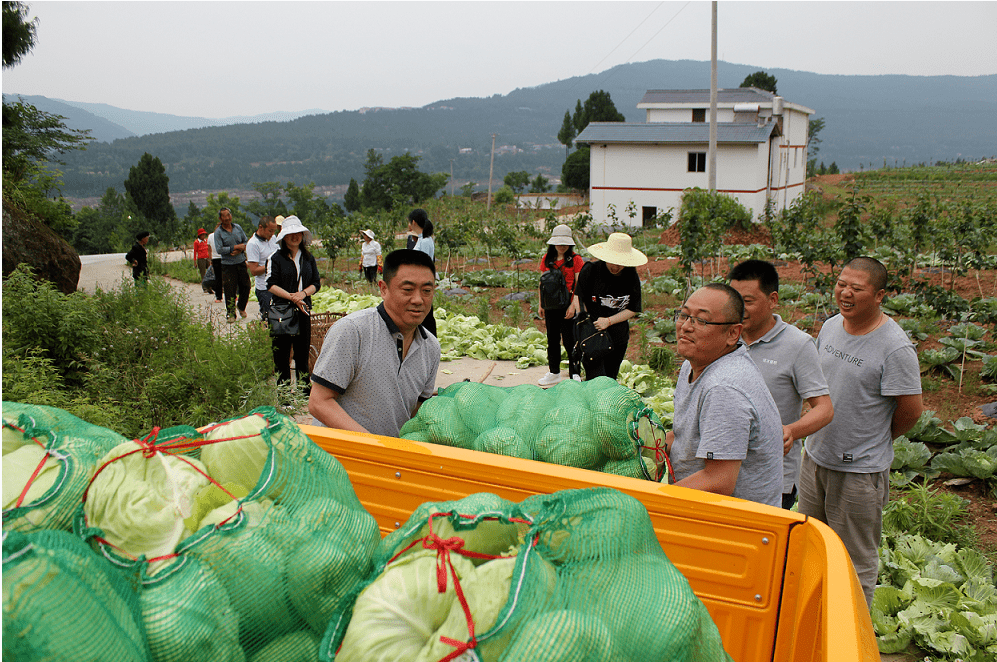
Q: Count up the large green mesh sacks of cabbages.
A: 5